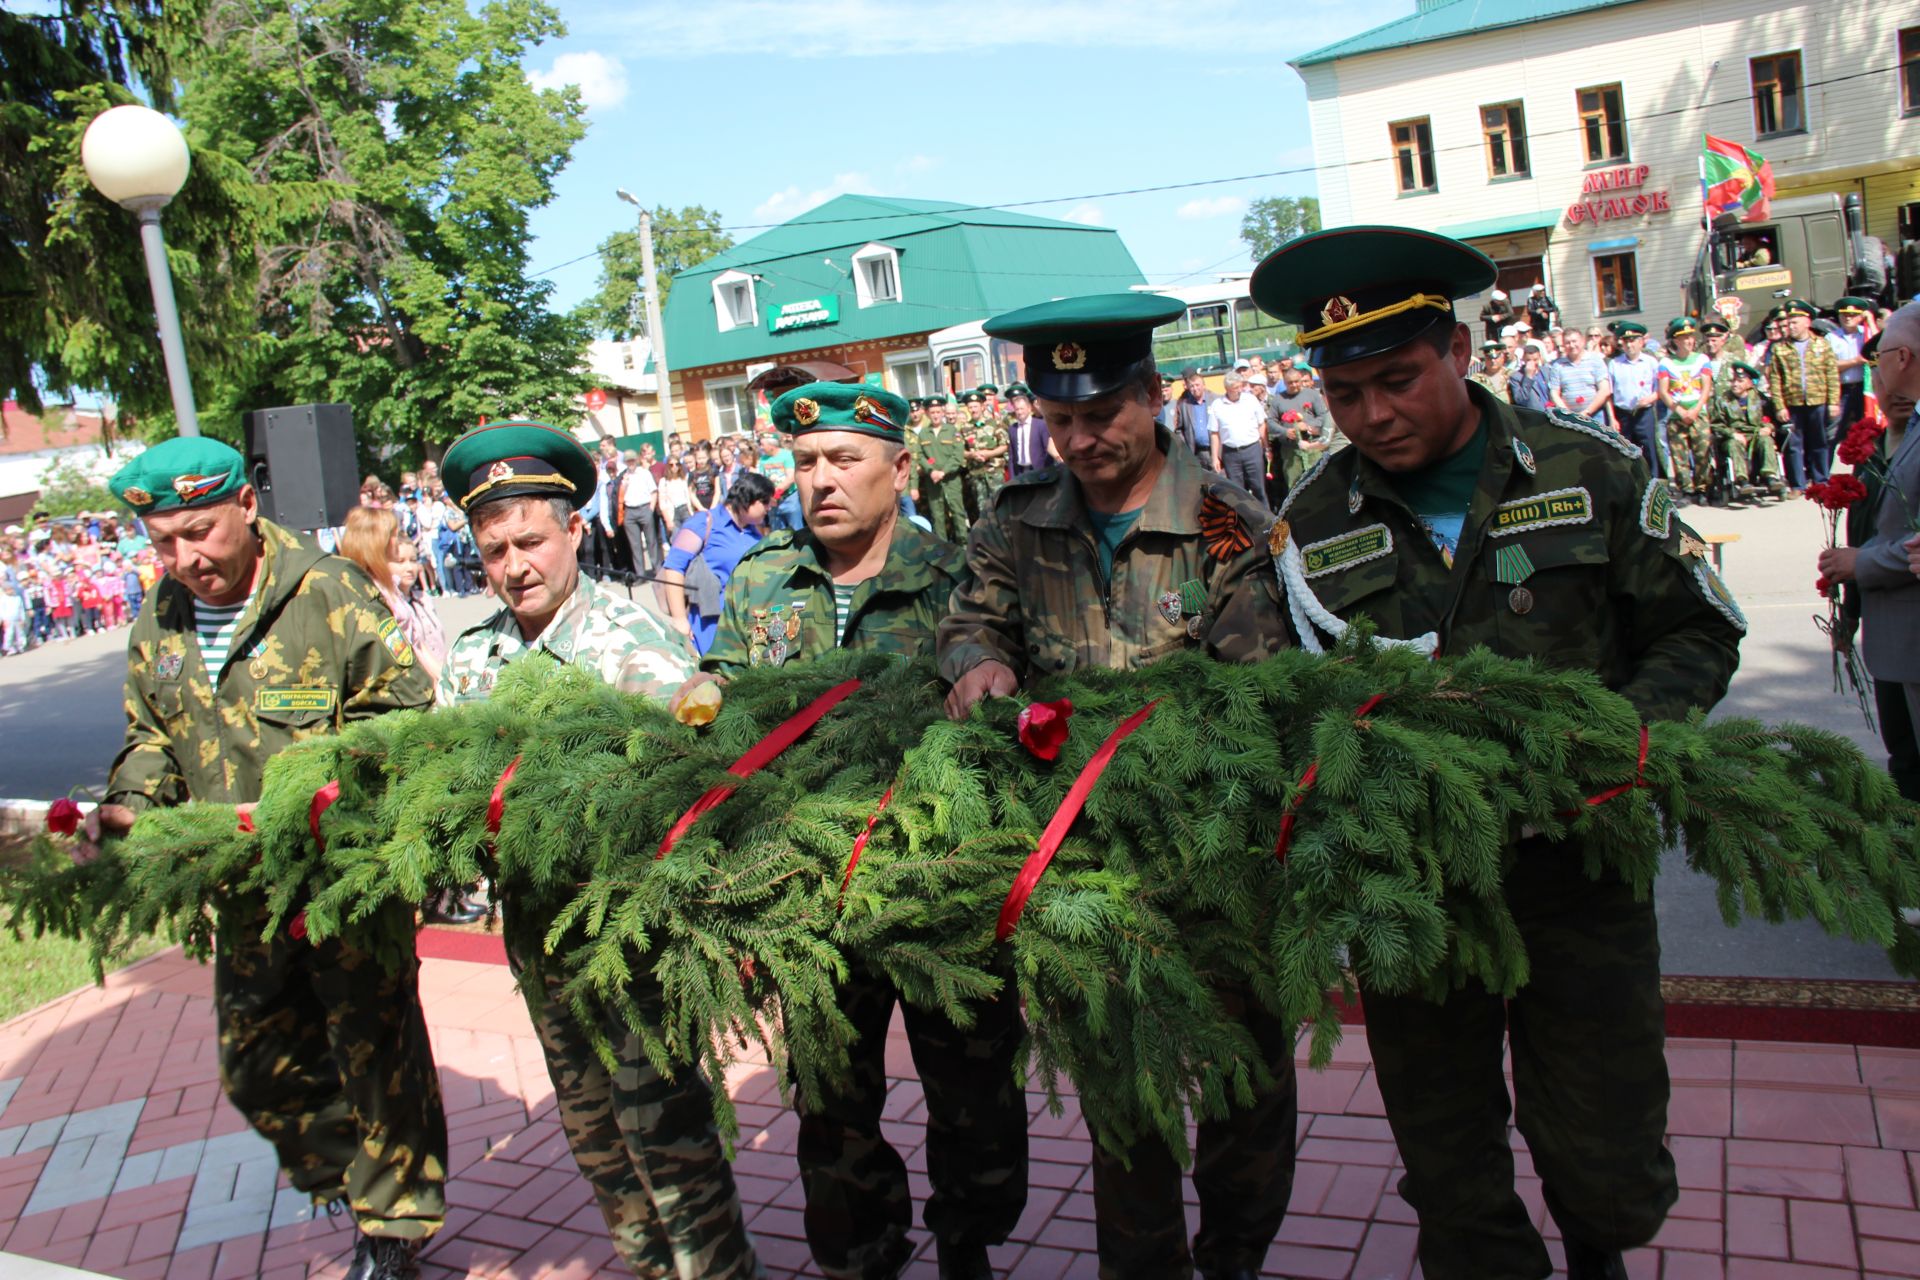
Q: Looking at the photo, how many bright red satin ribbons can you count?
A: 8